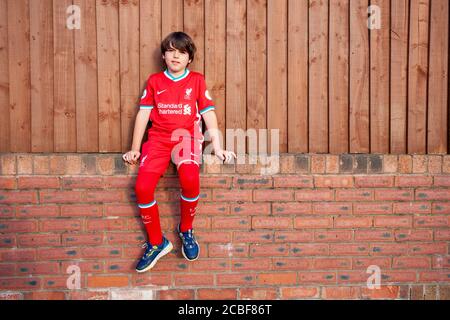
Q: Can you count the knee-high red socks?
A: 2